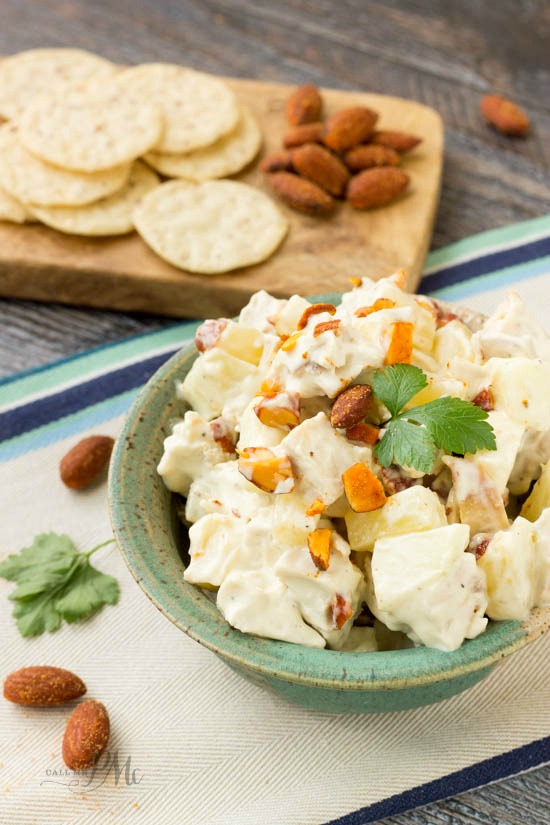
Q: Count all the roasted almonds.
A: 14